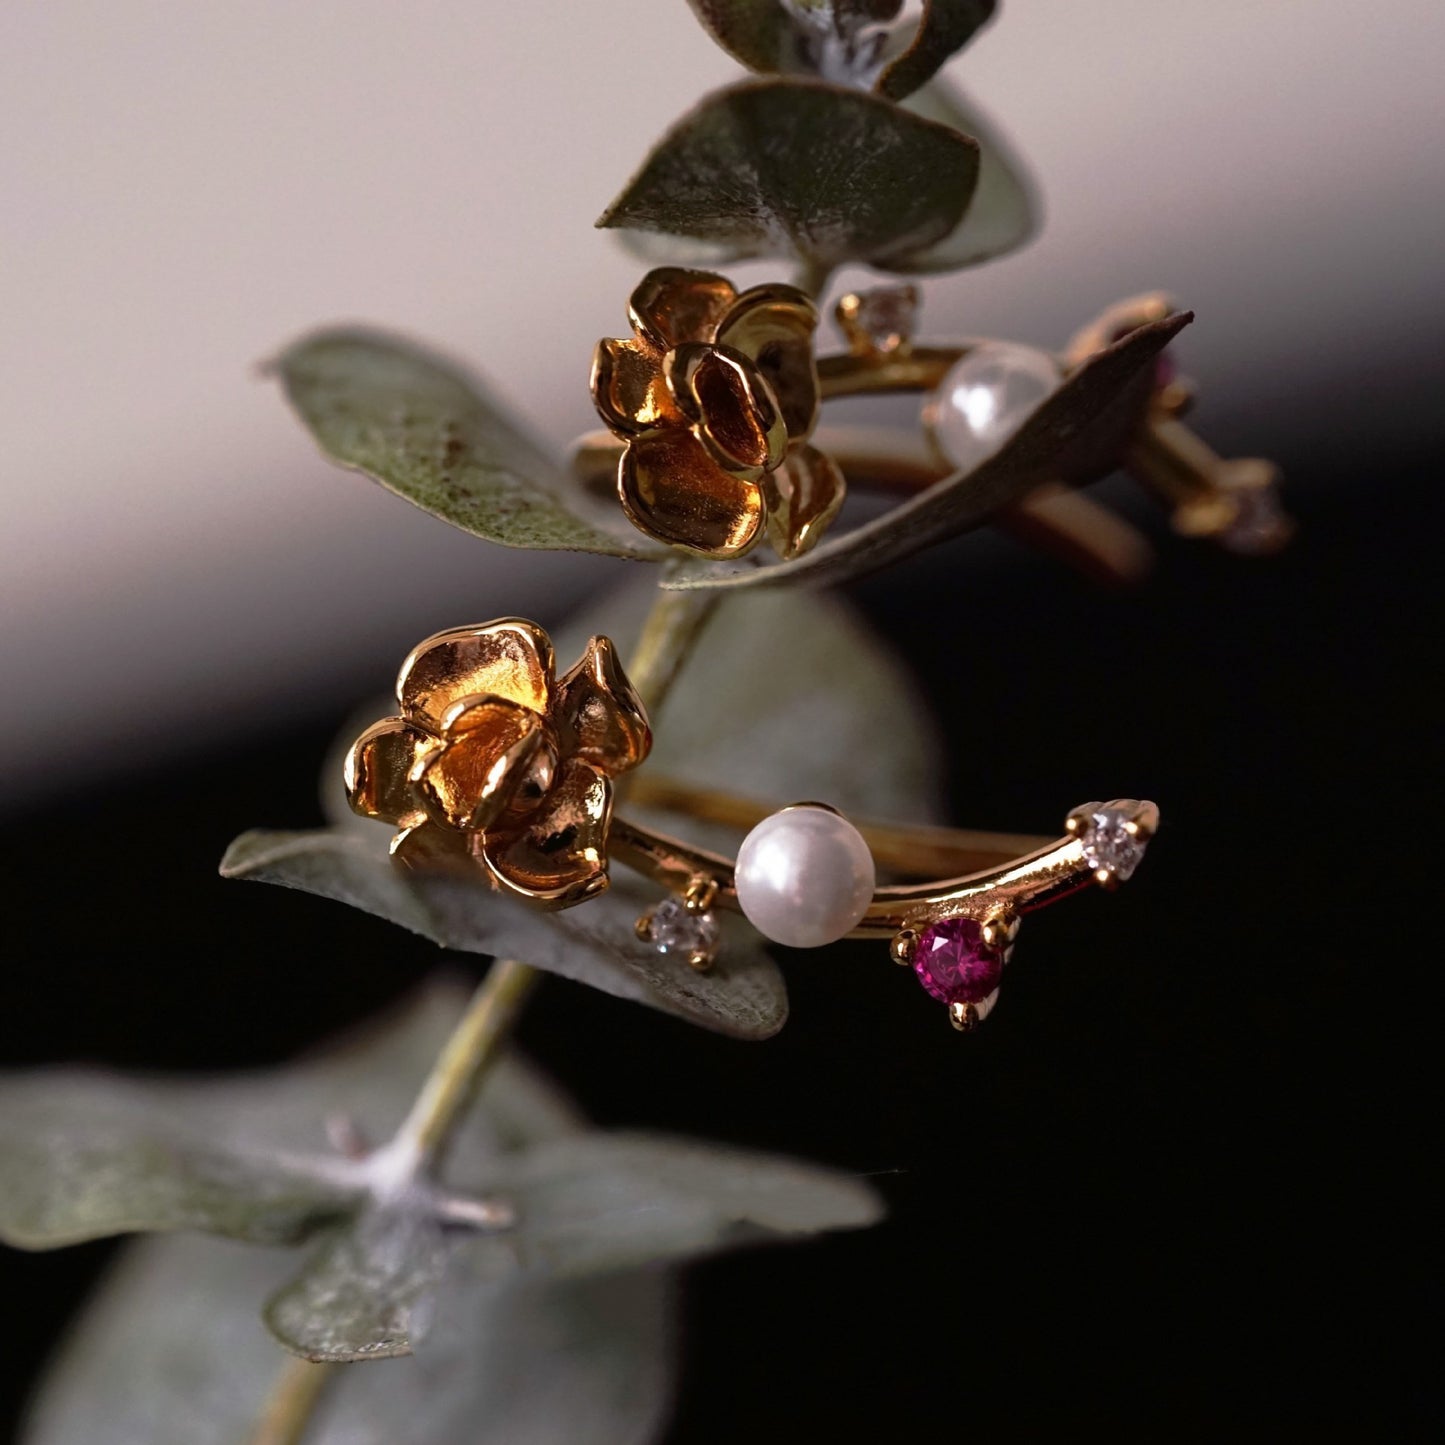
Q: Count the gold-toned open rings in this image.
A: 2